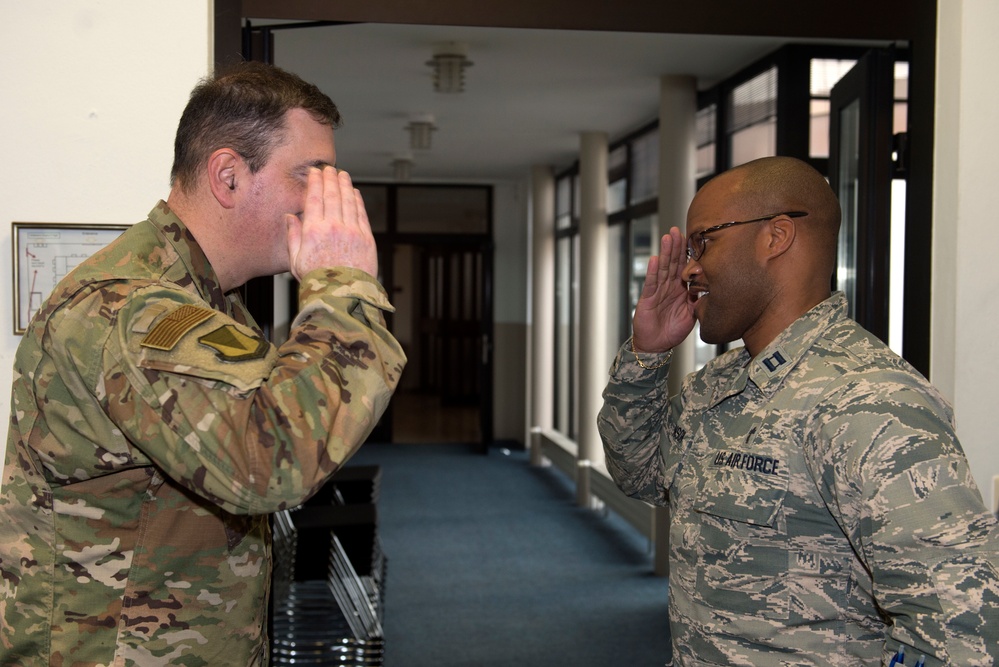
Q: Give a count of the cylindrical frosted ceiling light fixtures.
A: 3